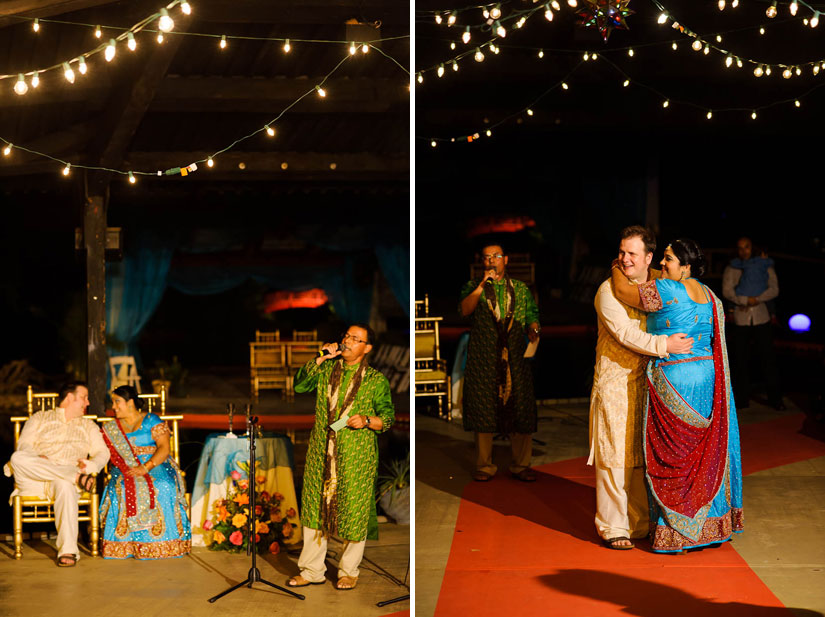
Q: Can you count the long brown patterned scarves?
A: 2